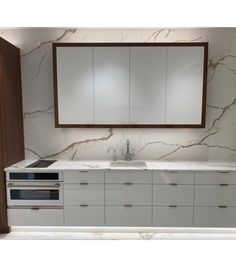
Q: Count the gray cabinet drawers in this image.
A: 13